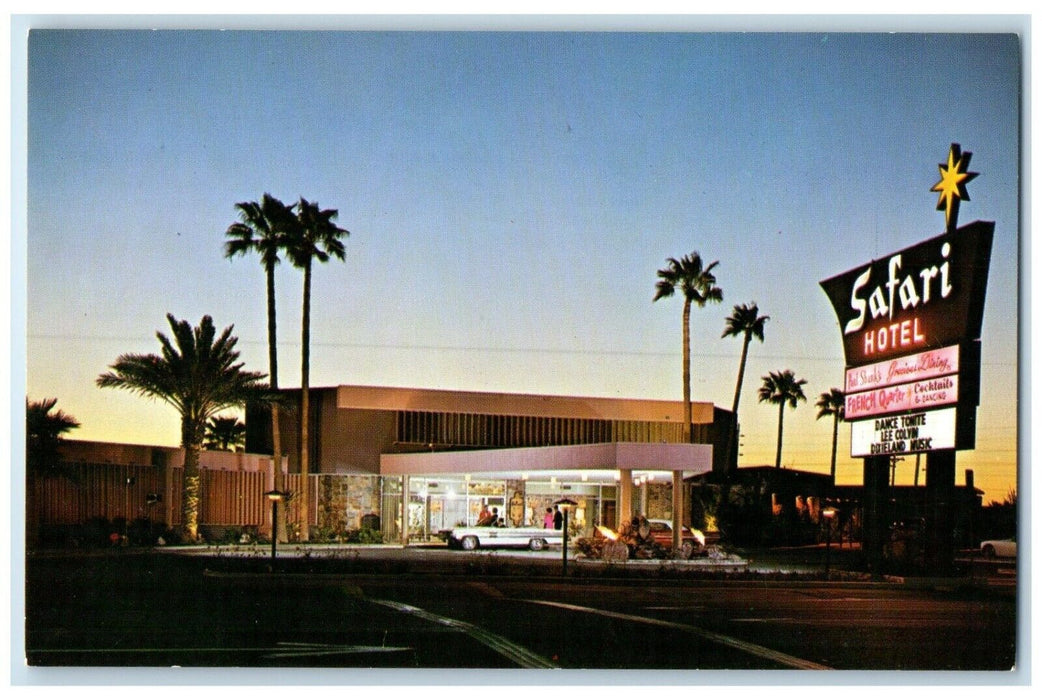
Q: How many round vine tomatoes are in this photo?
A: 0